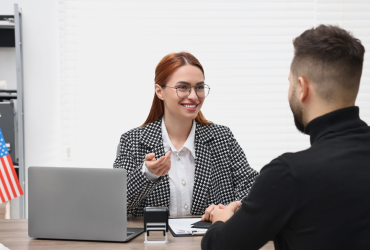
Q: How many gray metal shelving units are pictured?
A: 1